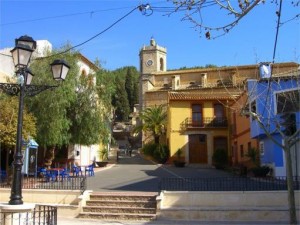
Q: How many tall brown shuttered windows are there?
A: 2